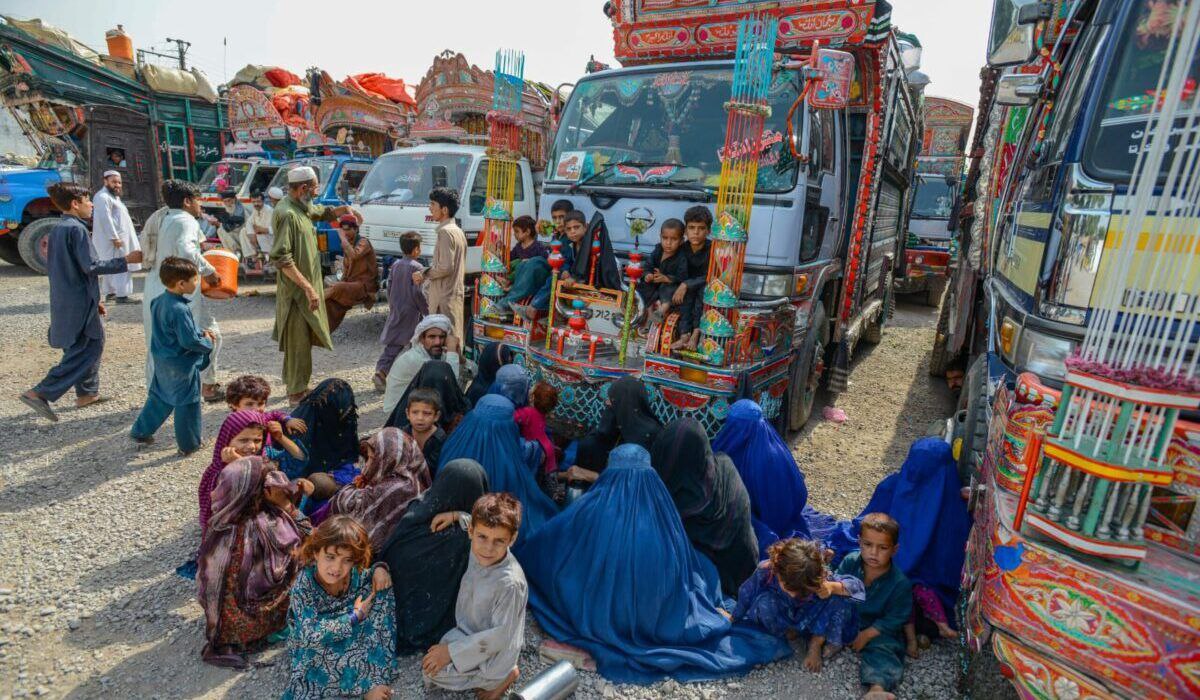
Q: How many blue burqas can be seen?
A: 5